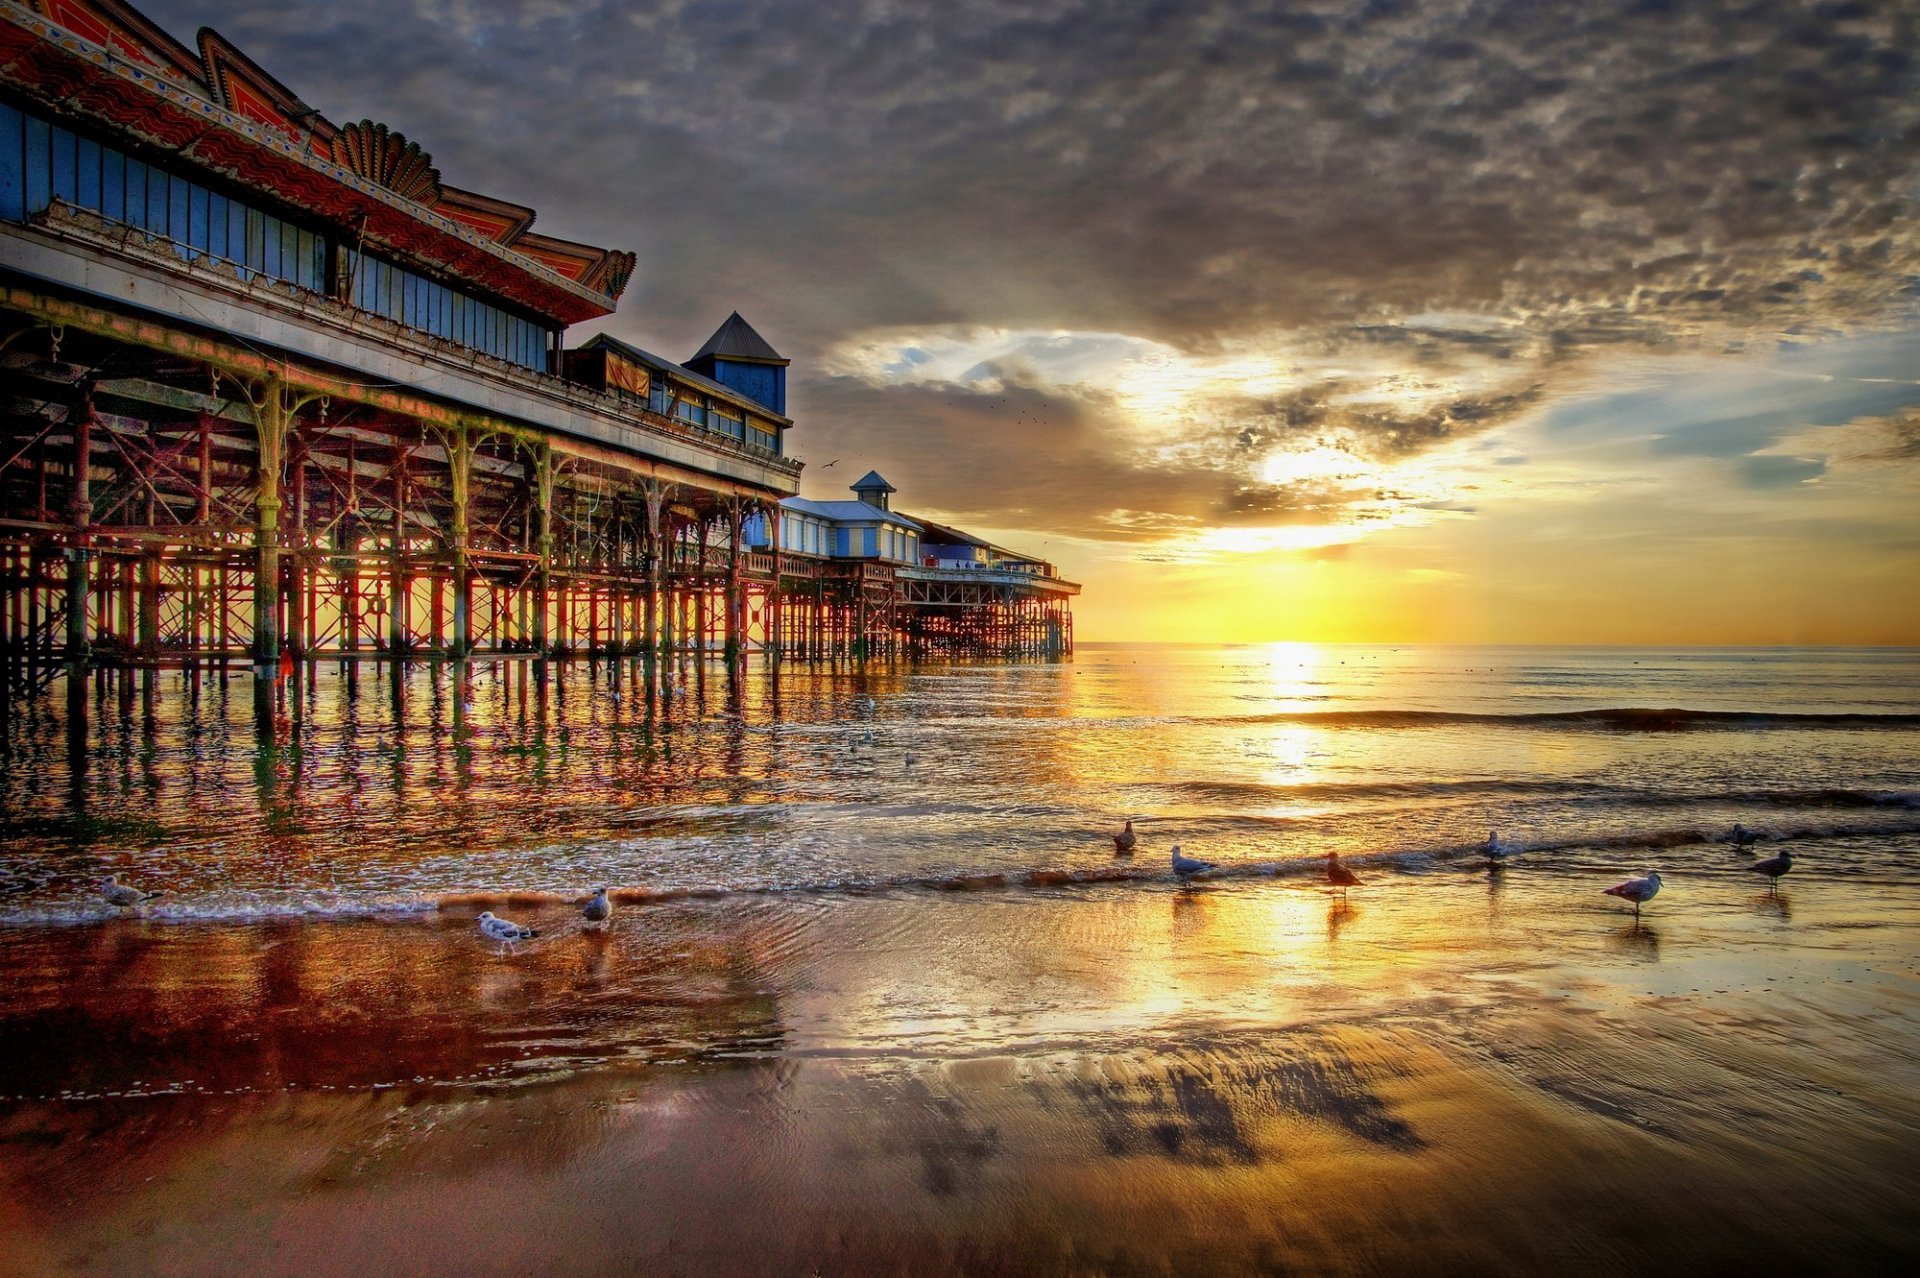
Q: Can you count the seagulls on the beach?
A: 10